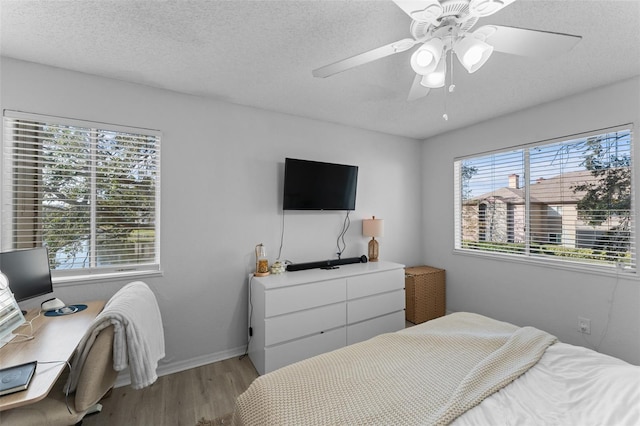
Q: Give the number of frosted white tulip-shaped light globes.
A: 3